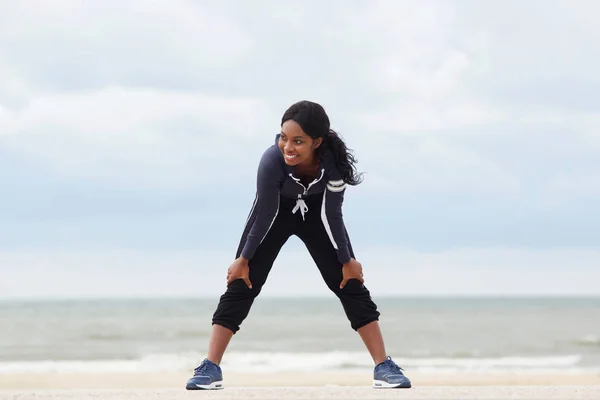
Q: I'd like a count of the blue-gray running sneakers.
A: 2